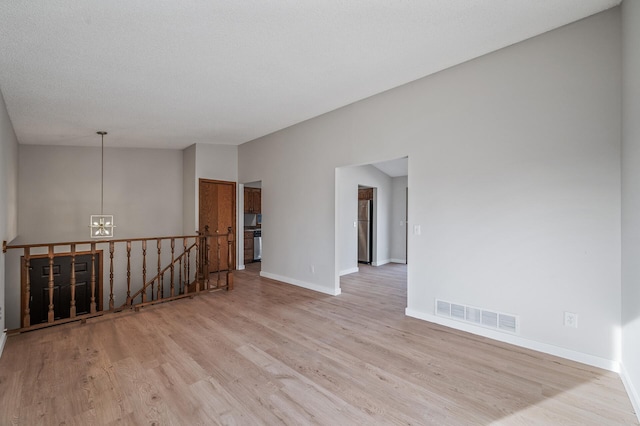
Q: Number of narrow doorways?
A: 2